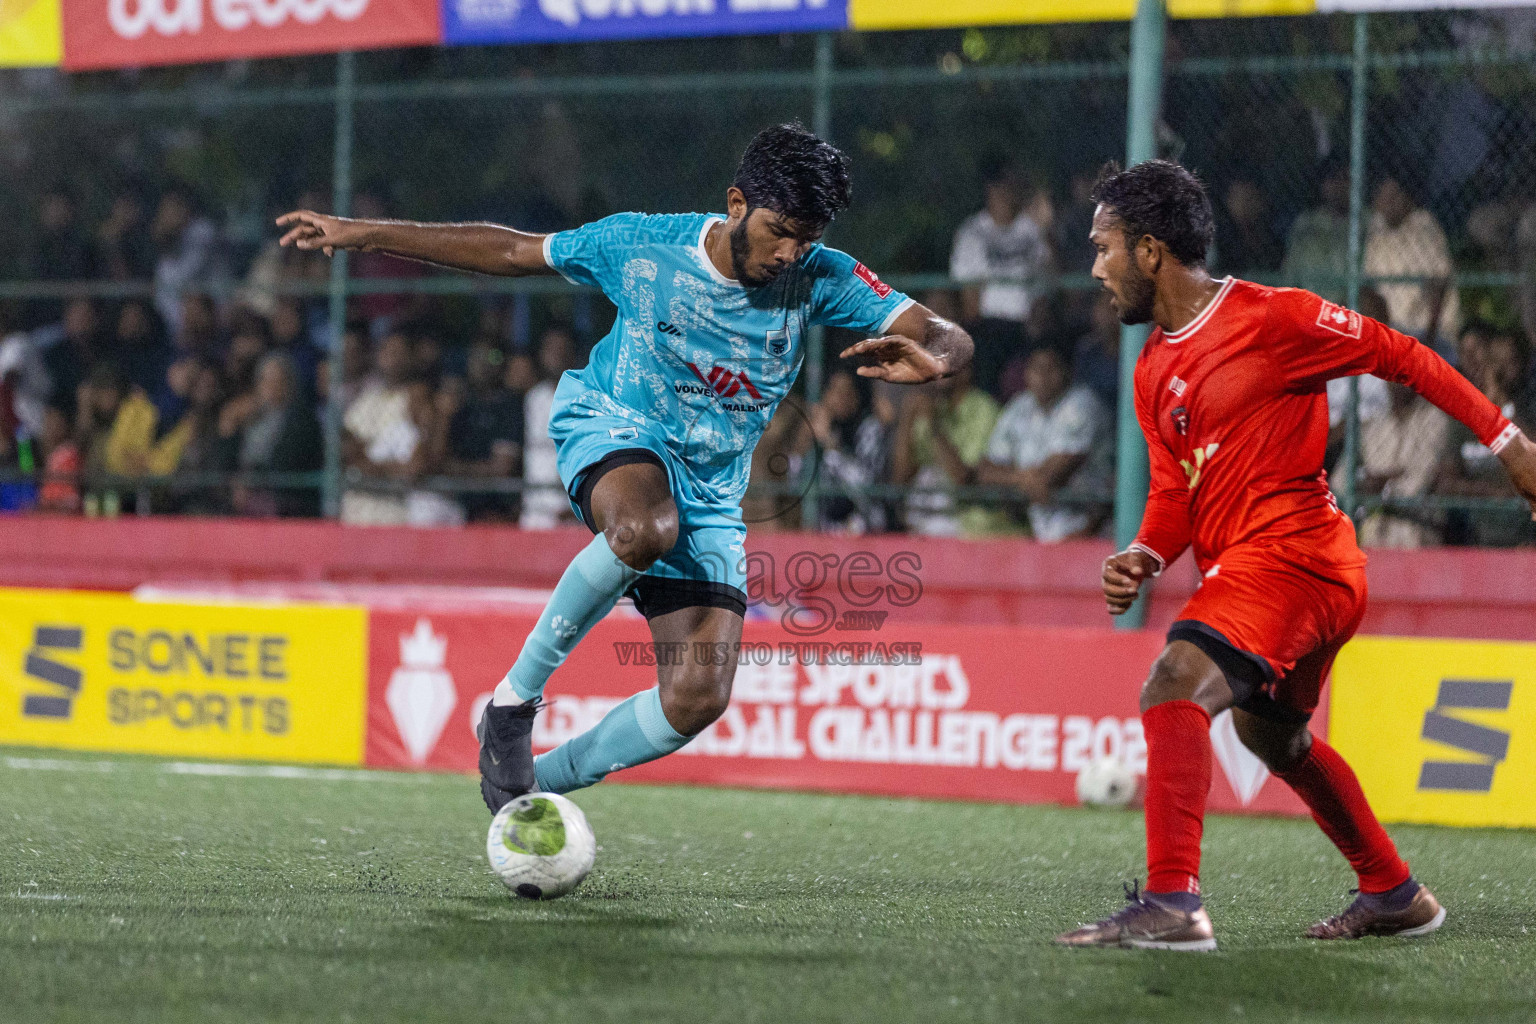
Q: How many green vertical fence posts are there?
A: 4